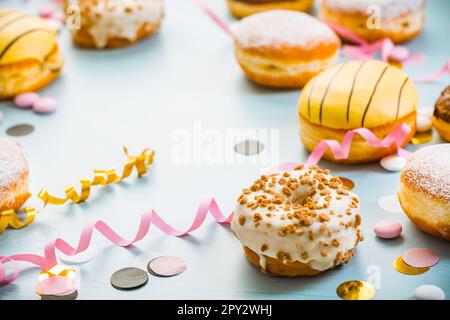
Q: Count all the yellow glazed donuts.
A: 2